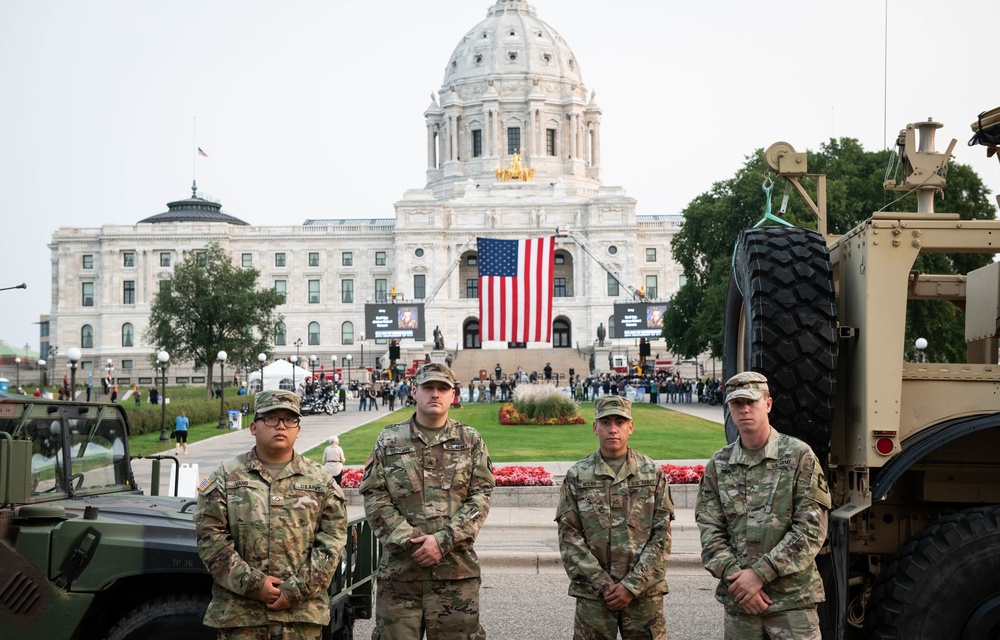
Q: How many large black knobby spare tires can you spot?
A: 1